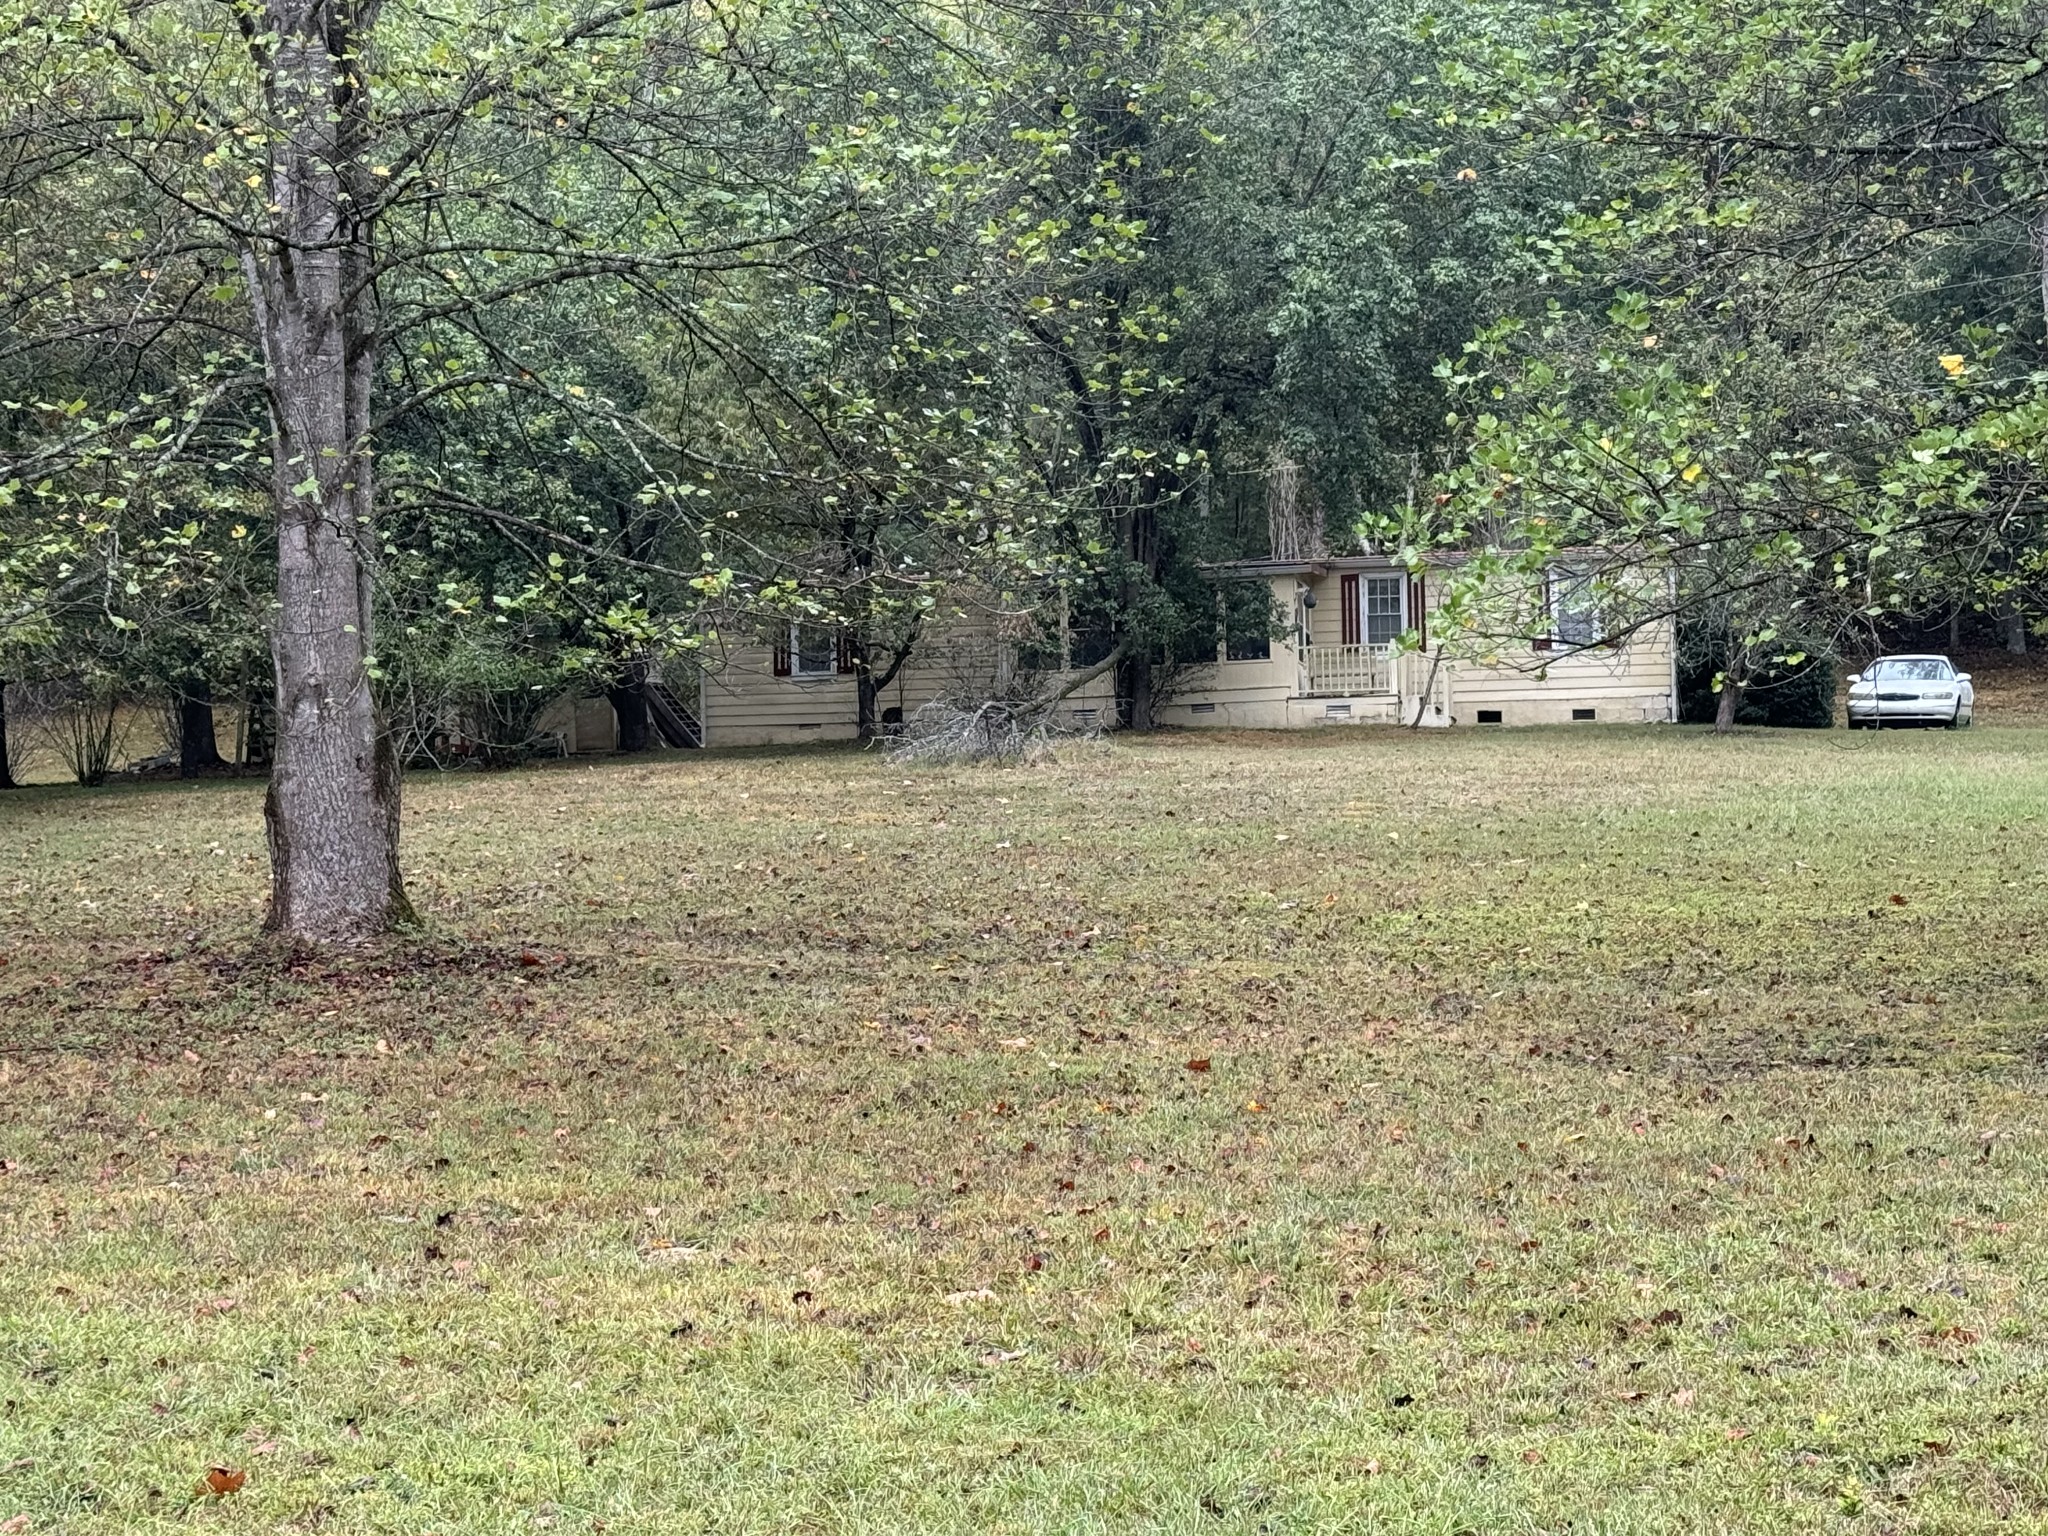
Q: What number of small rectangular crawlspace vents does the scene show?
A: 6